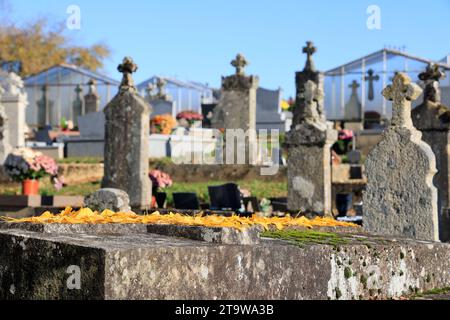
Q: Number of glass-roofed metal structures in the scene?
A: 3